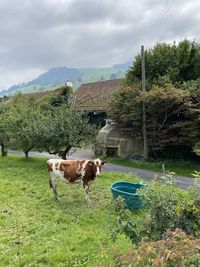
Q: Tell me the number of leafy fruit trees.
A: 3